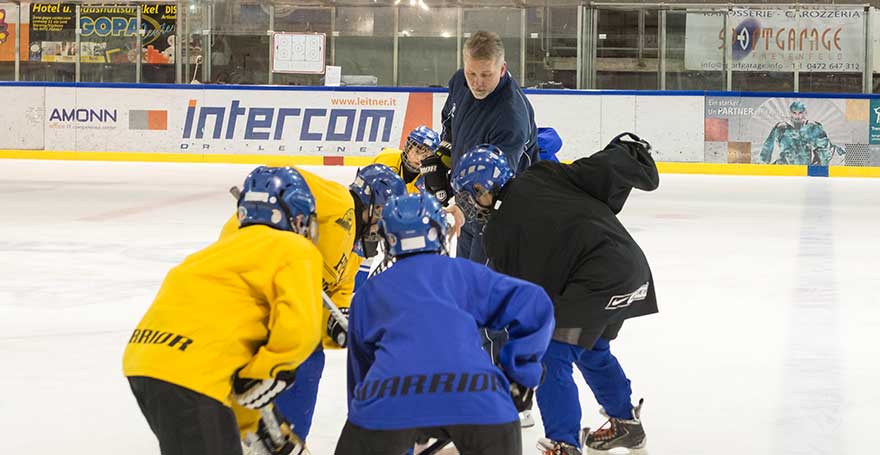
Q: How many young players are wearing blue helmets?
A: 5